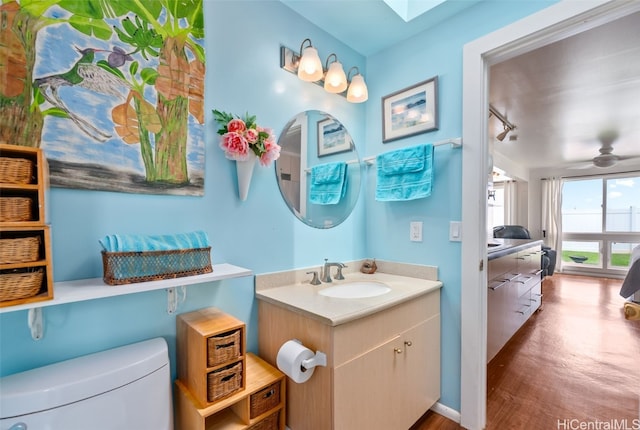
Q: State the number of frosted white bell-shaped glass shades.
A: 3